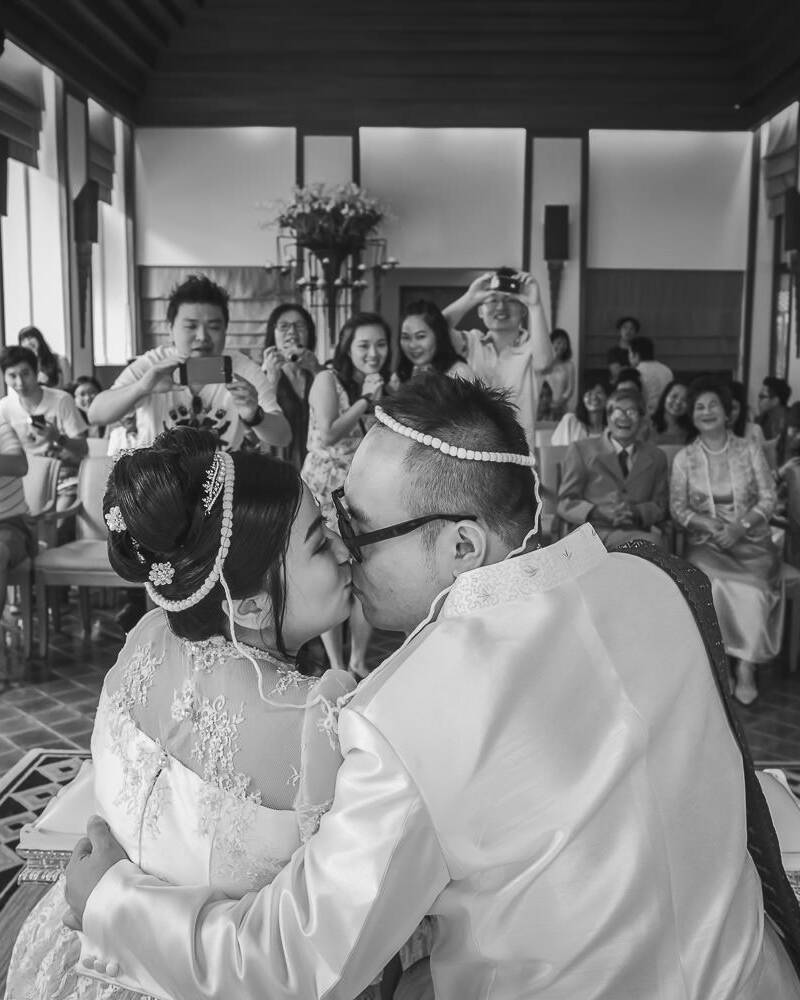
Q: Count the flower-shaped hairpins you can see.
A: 2